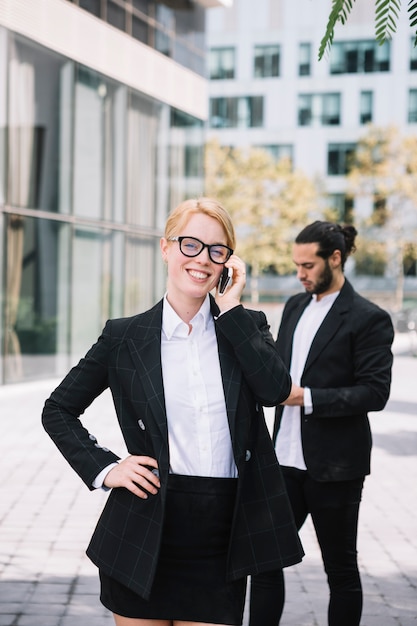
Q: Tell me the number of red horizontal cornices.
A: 0